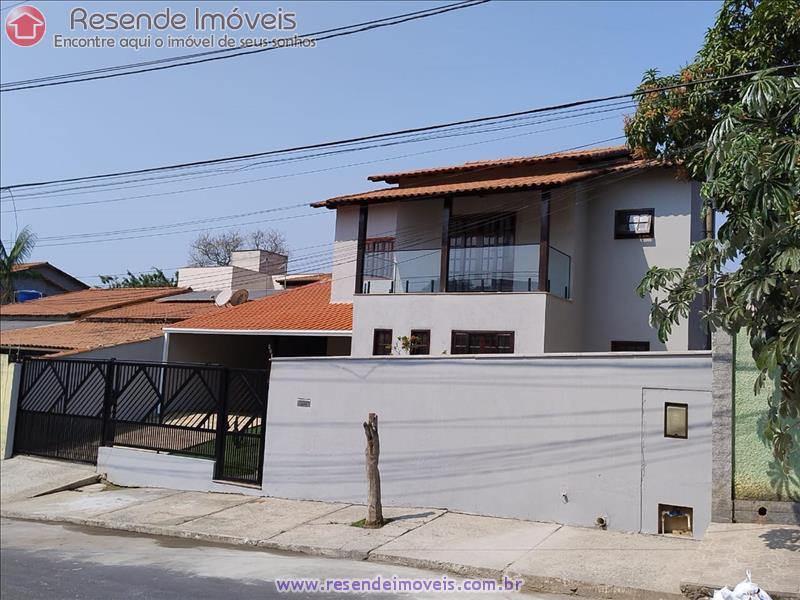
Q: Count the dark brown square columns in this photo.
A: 3